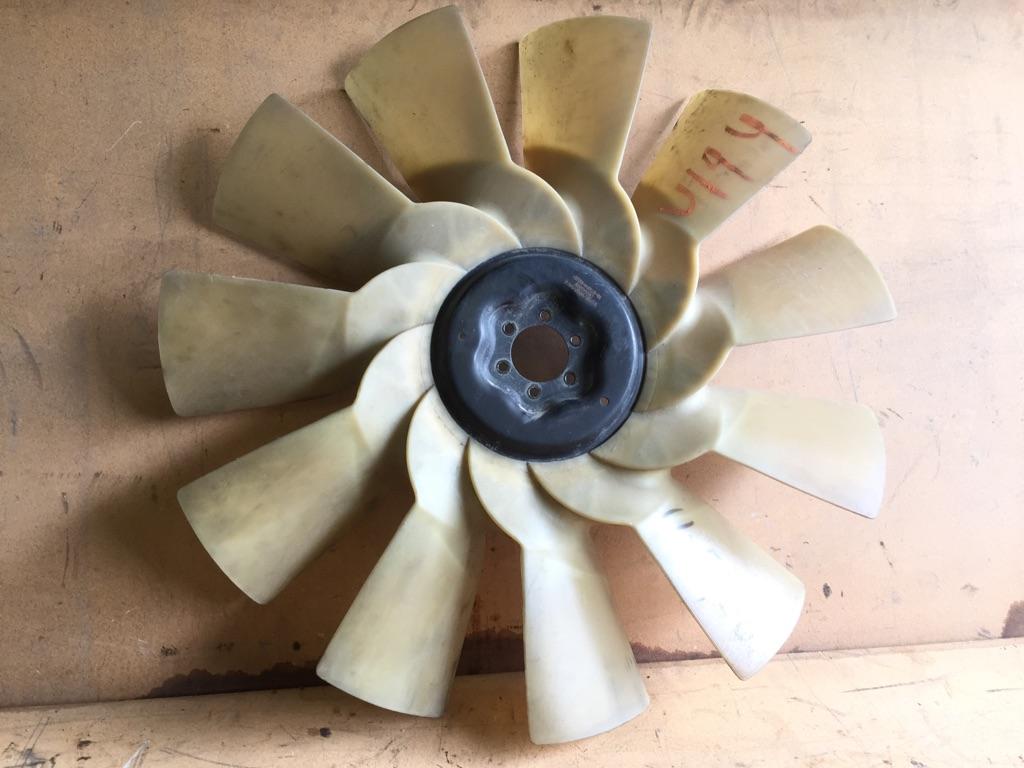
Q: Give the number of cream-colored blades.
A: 11